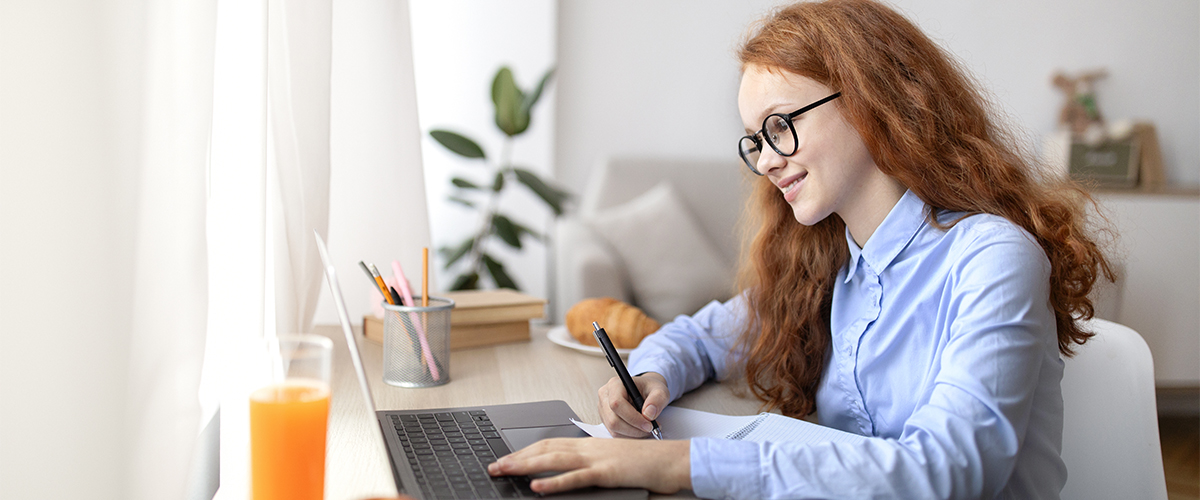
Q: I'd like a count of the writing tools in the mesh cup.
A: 5